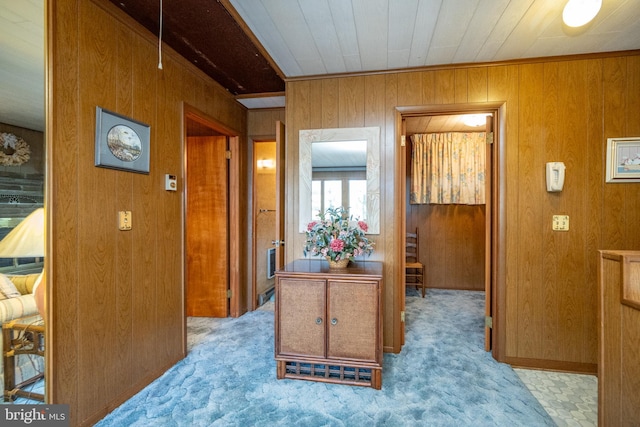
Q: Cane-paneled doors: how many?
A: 2